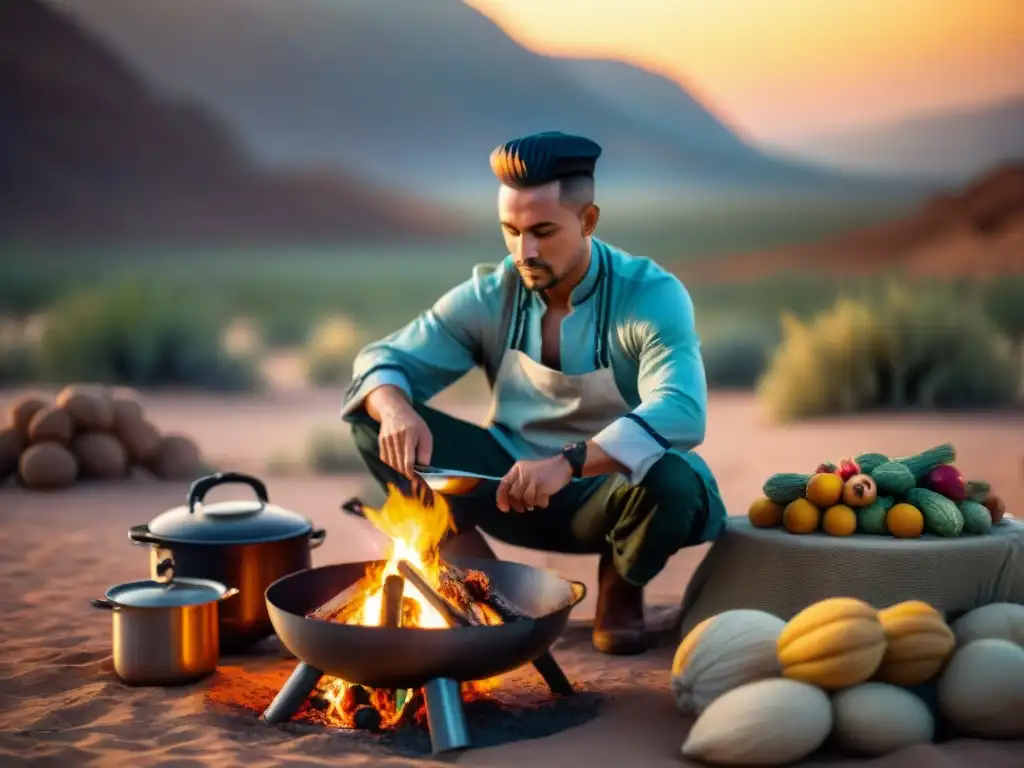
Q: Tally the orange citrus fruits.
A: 5